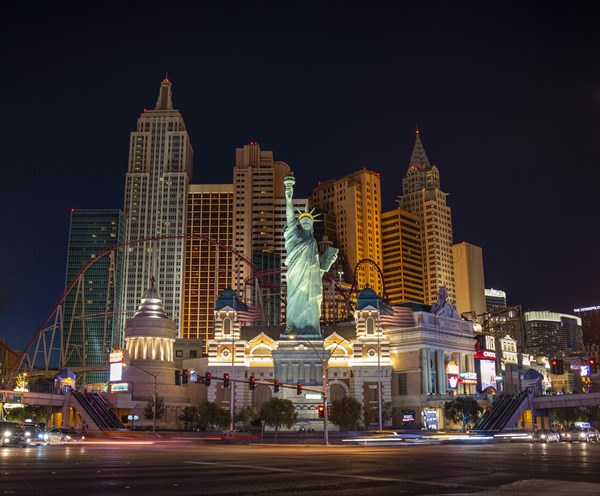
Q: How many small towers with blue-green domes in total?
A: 2